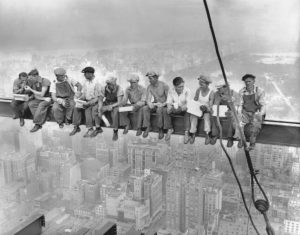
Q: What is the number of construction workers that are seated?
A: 11